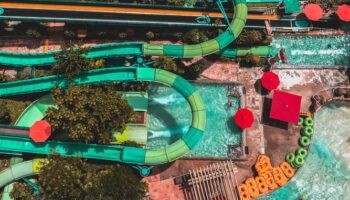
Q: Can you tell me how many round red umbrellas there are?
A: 5